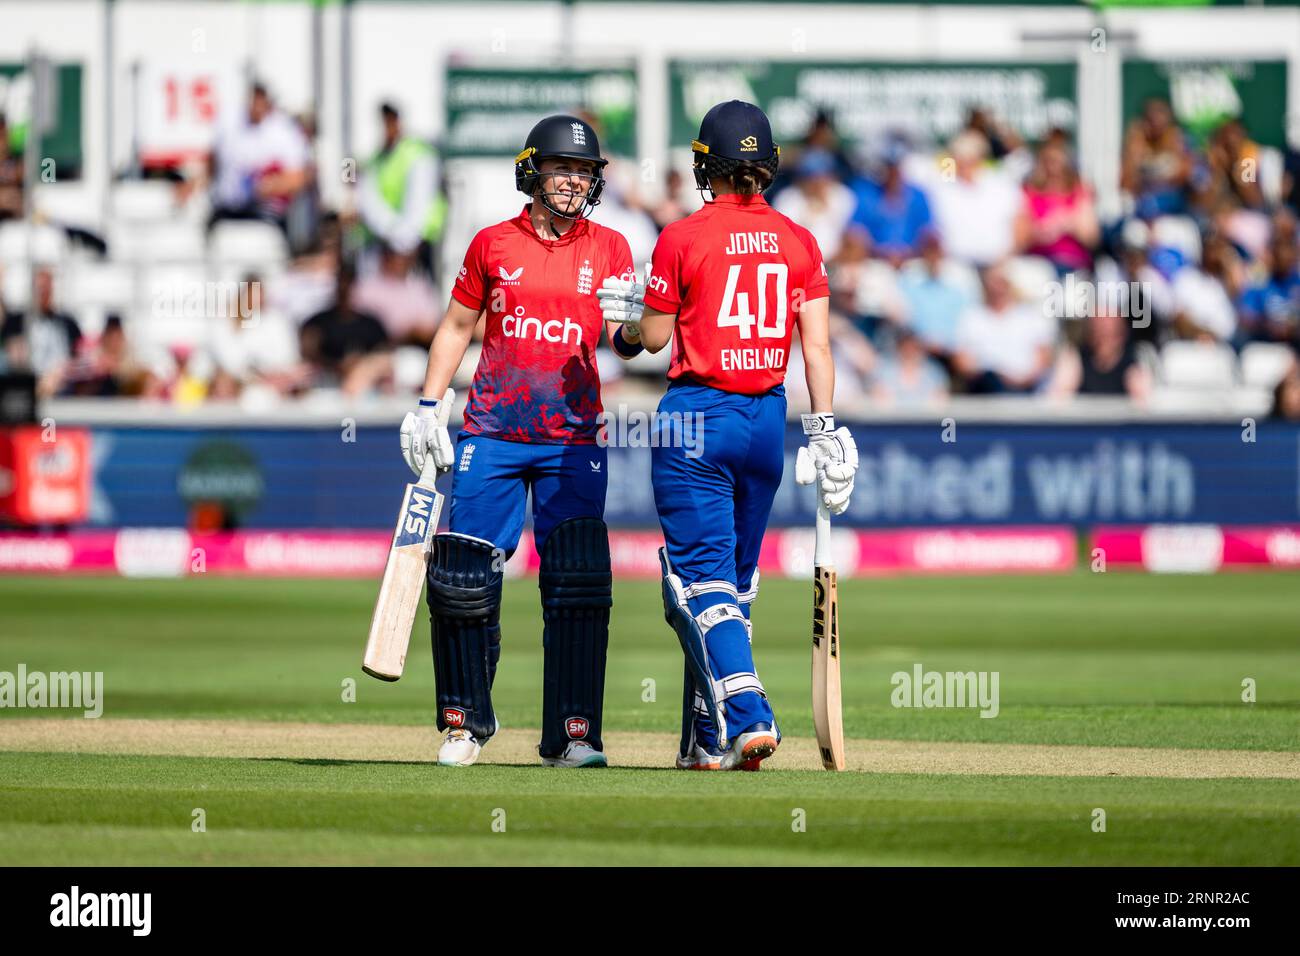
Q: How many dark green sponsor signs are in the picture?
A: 4